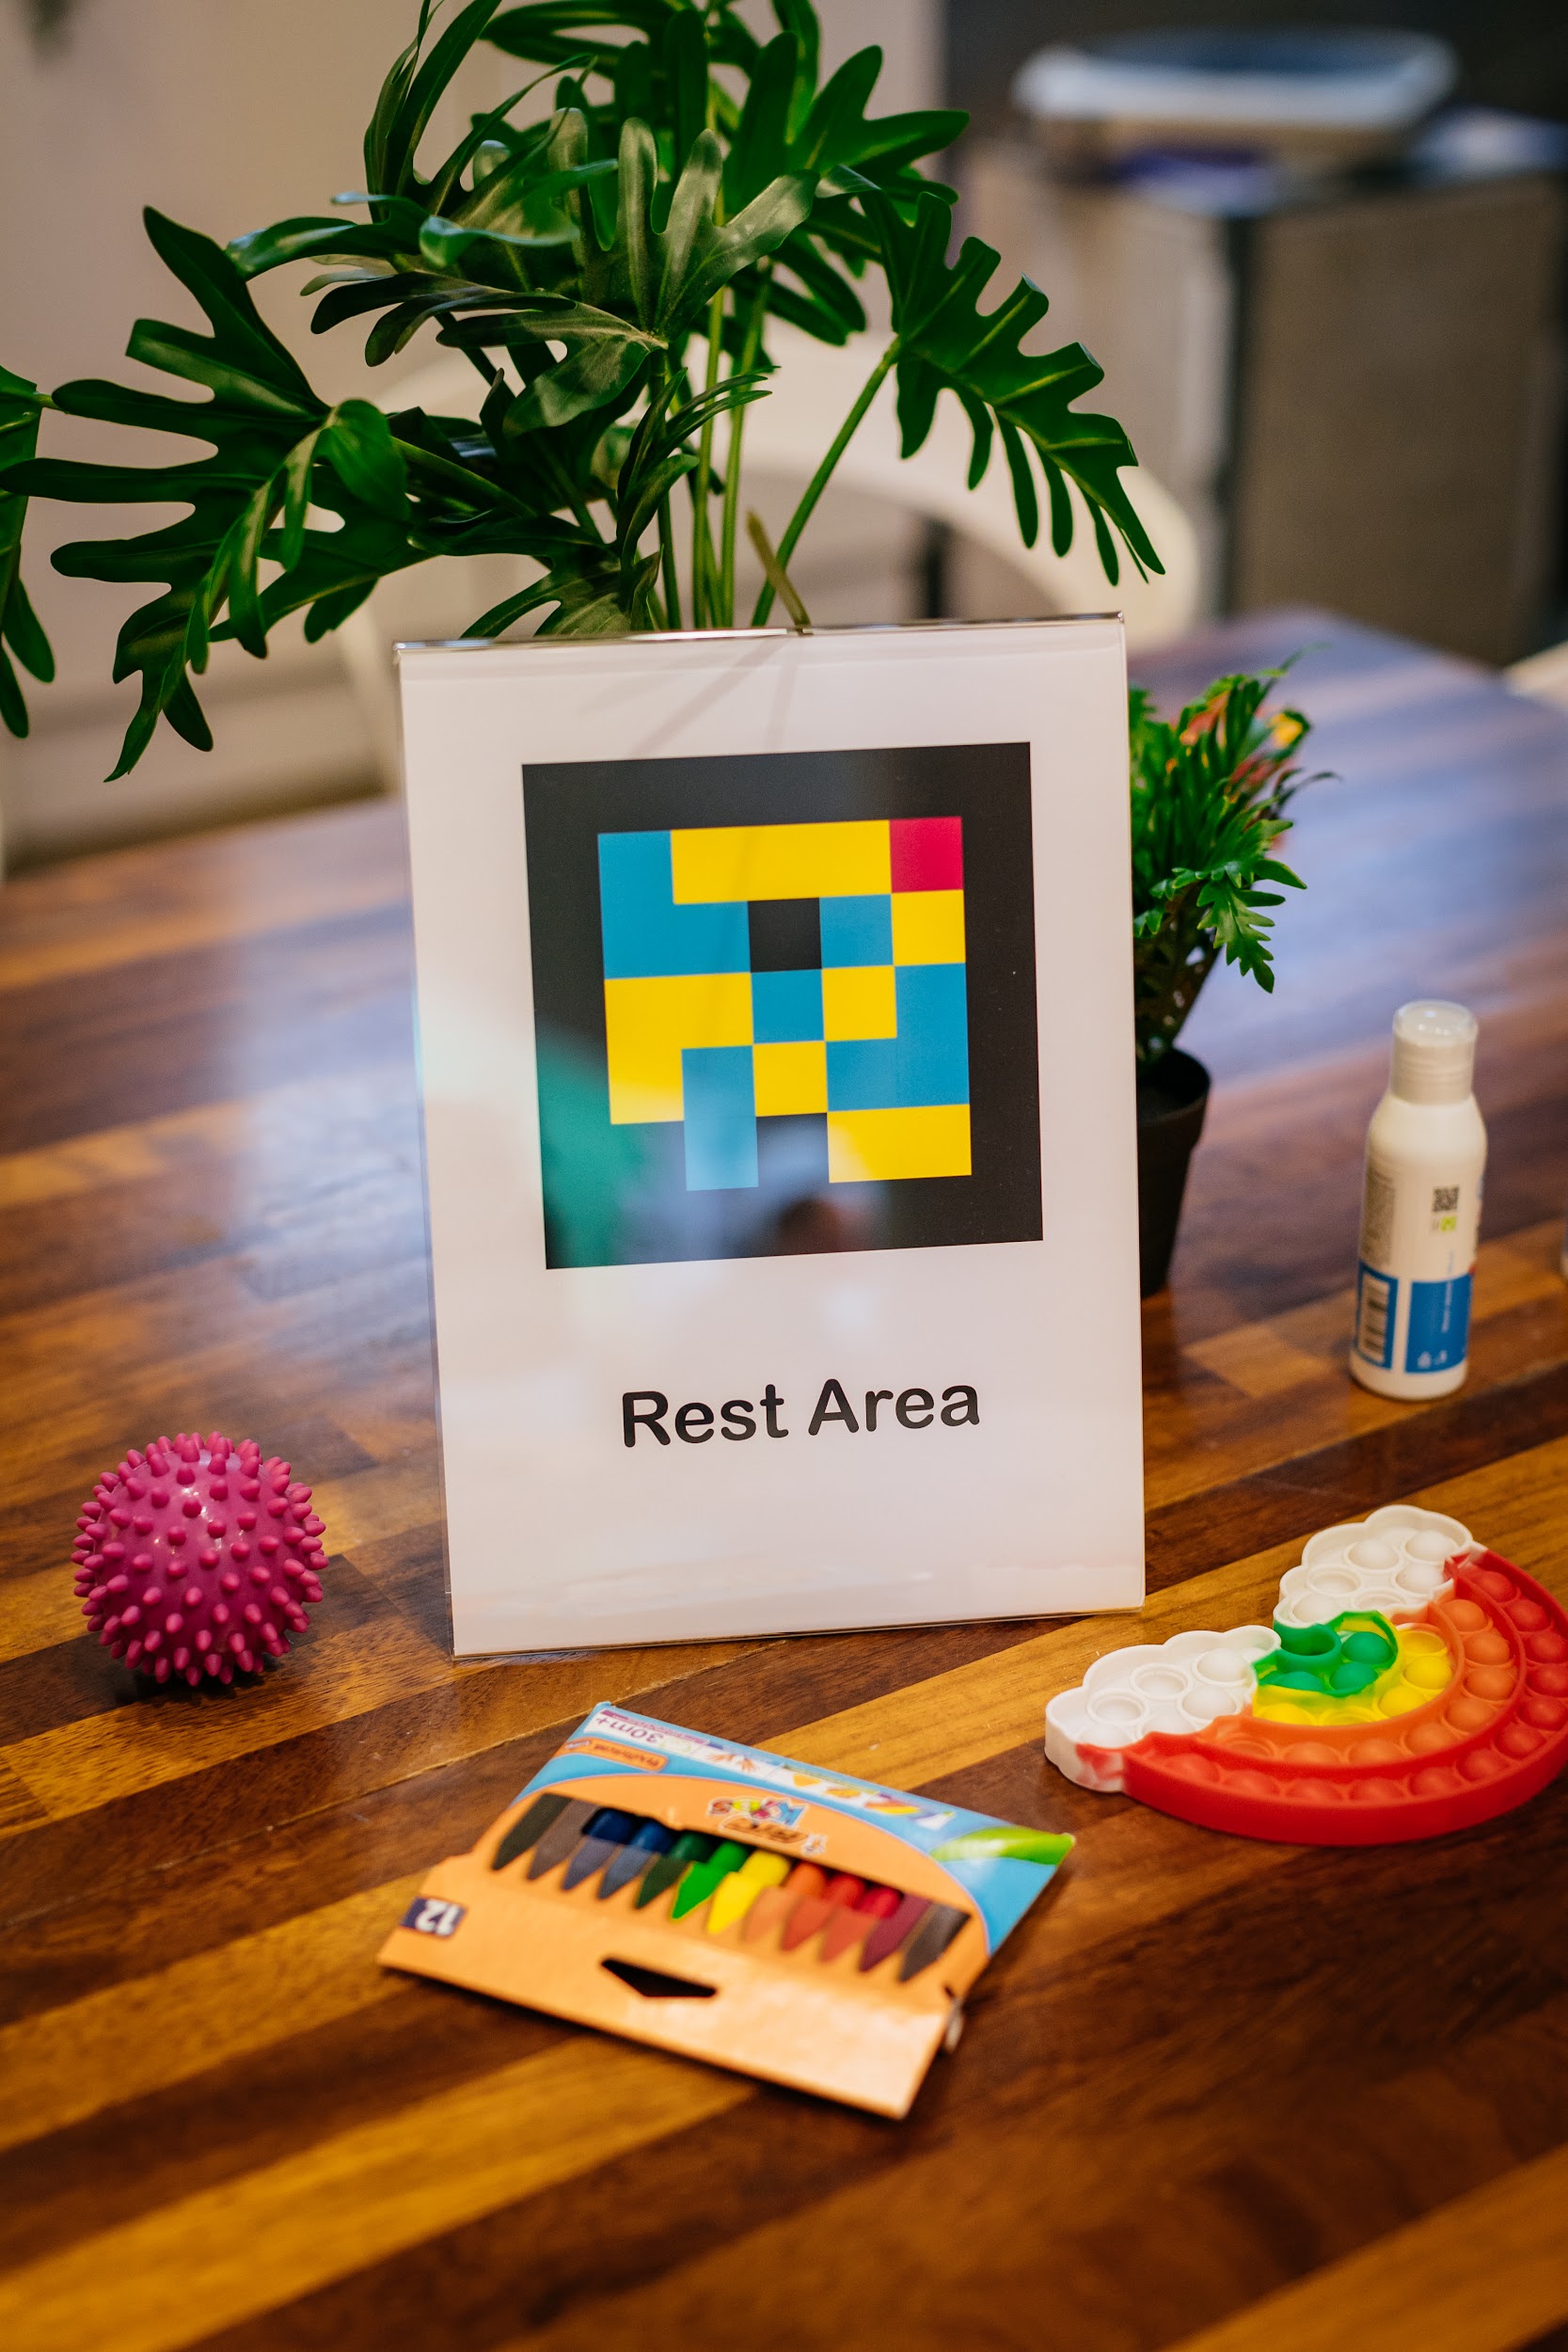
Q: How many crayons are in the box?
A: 12